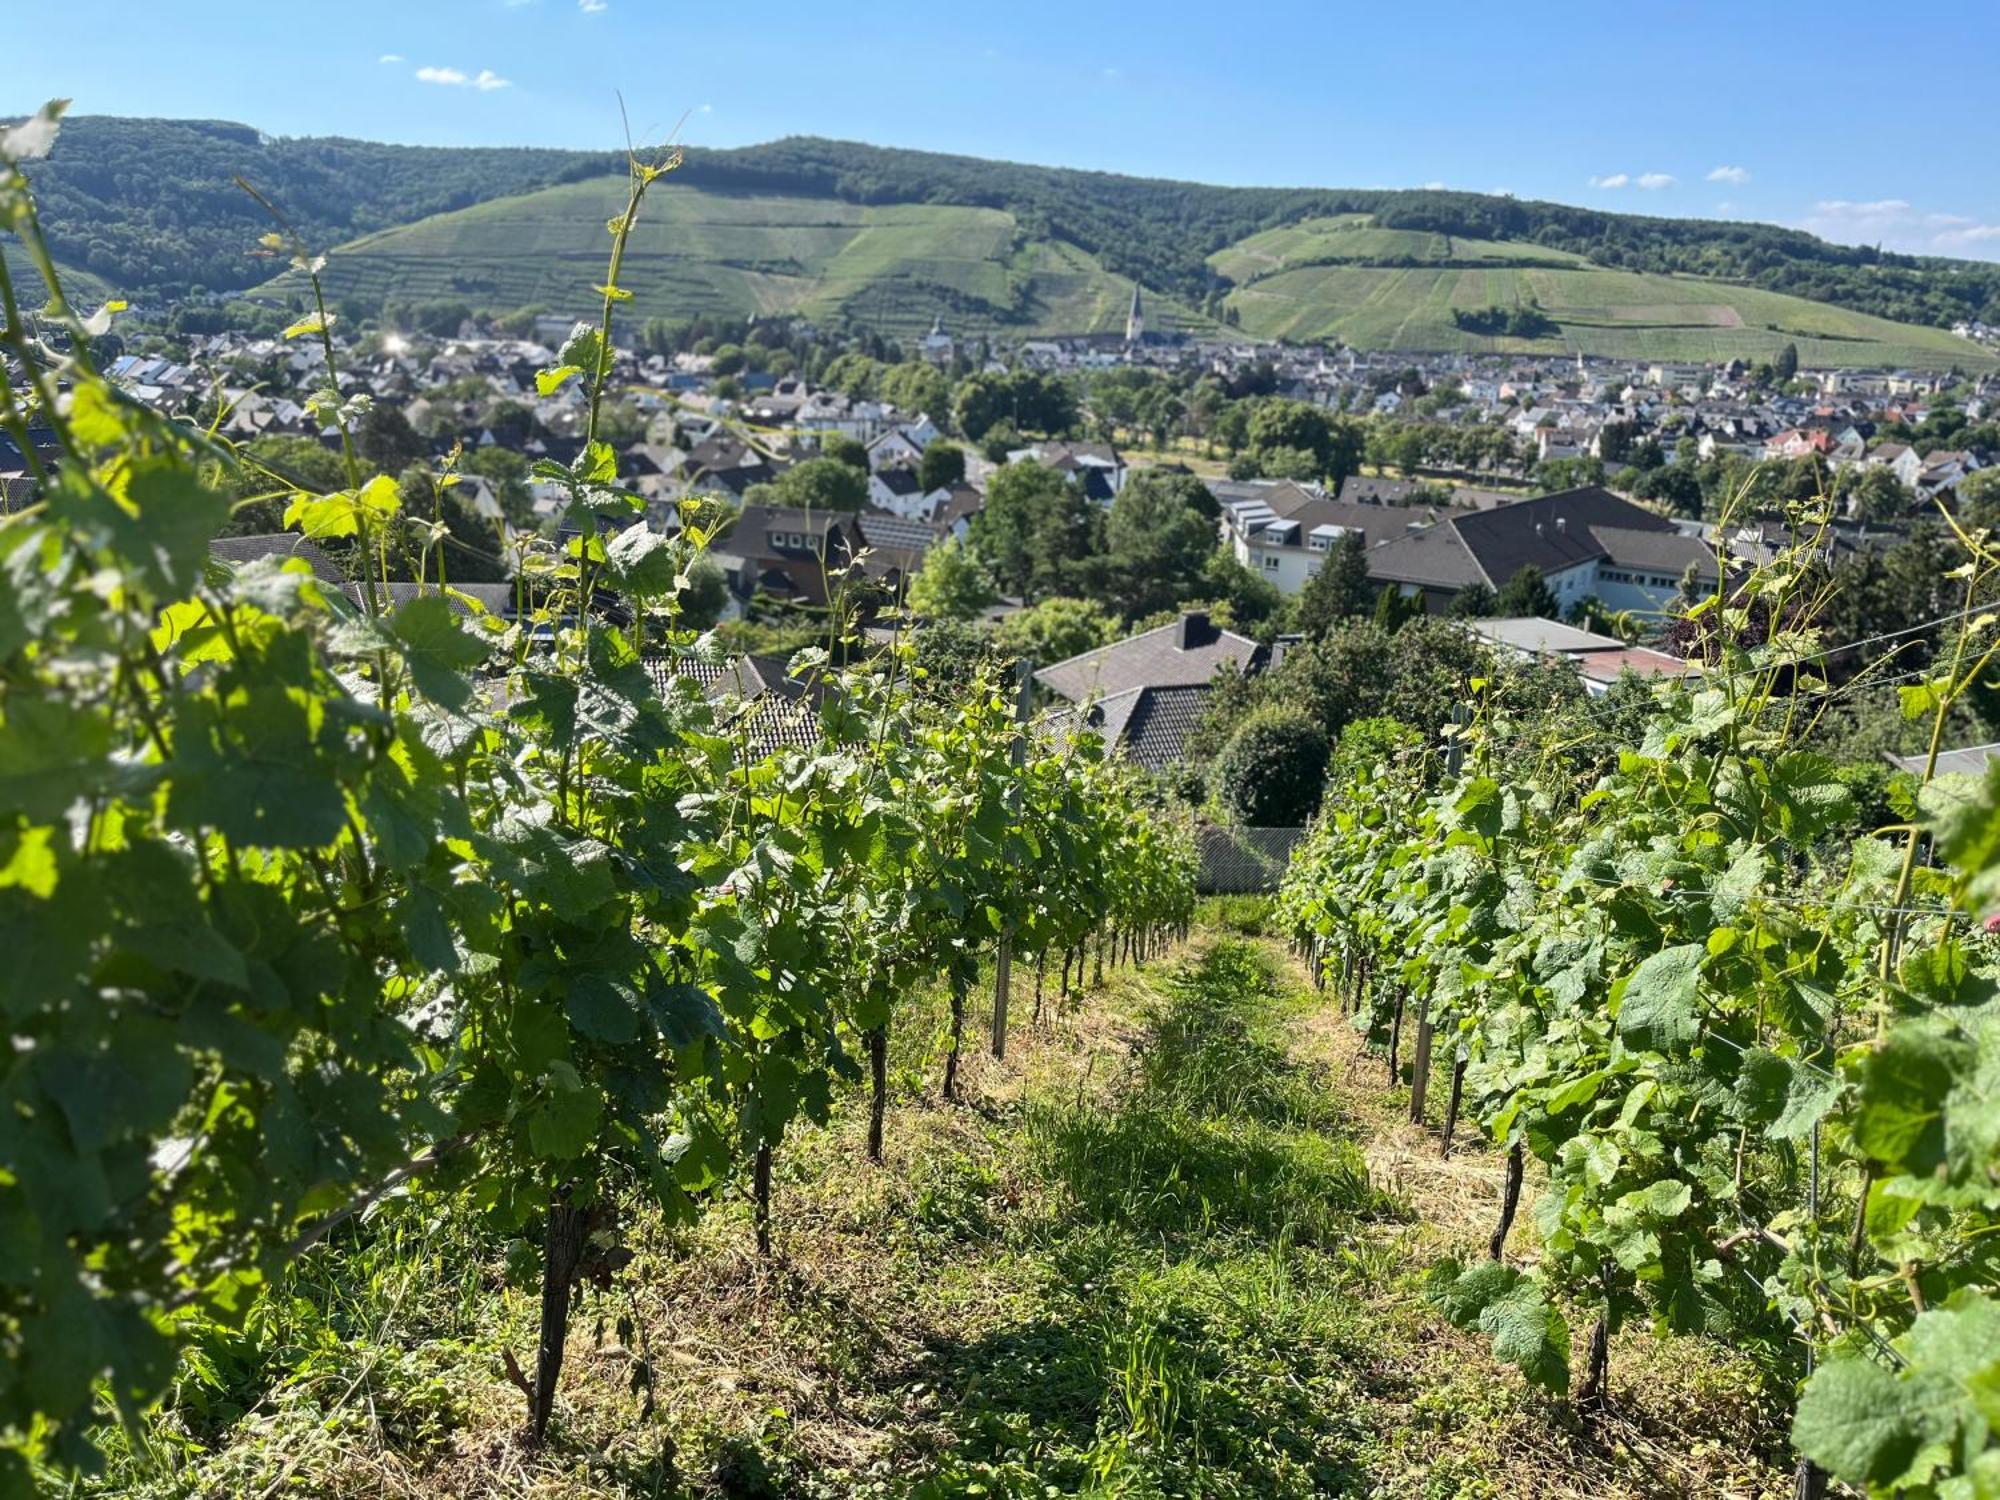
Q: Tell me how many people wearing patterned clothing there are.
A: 0